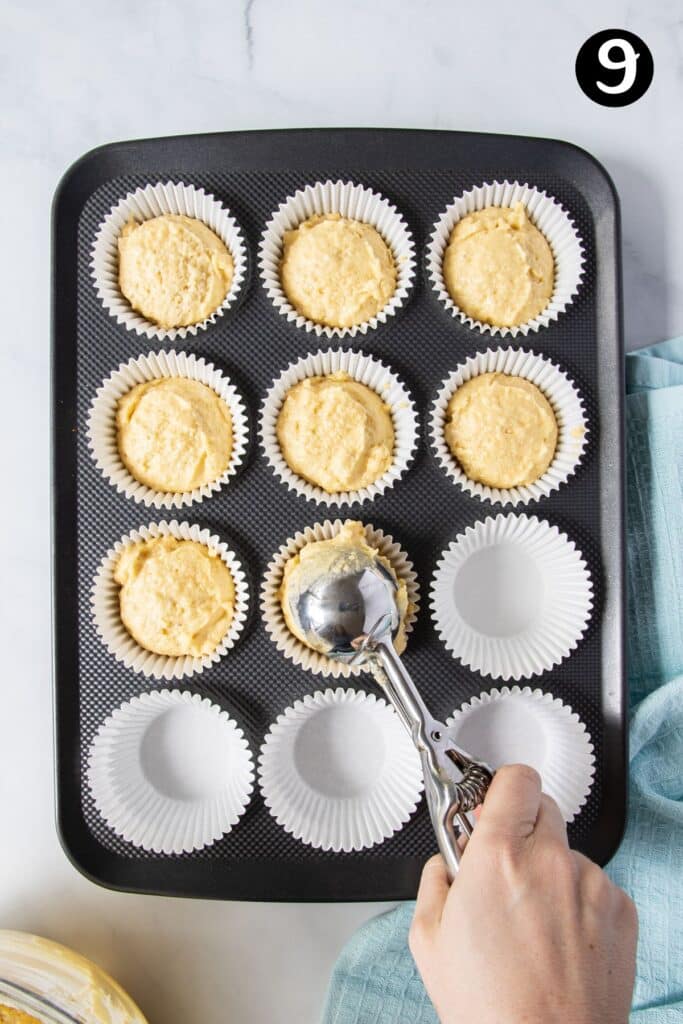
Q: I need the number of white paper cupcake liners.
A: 12